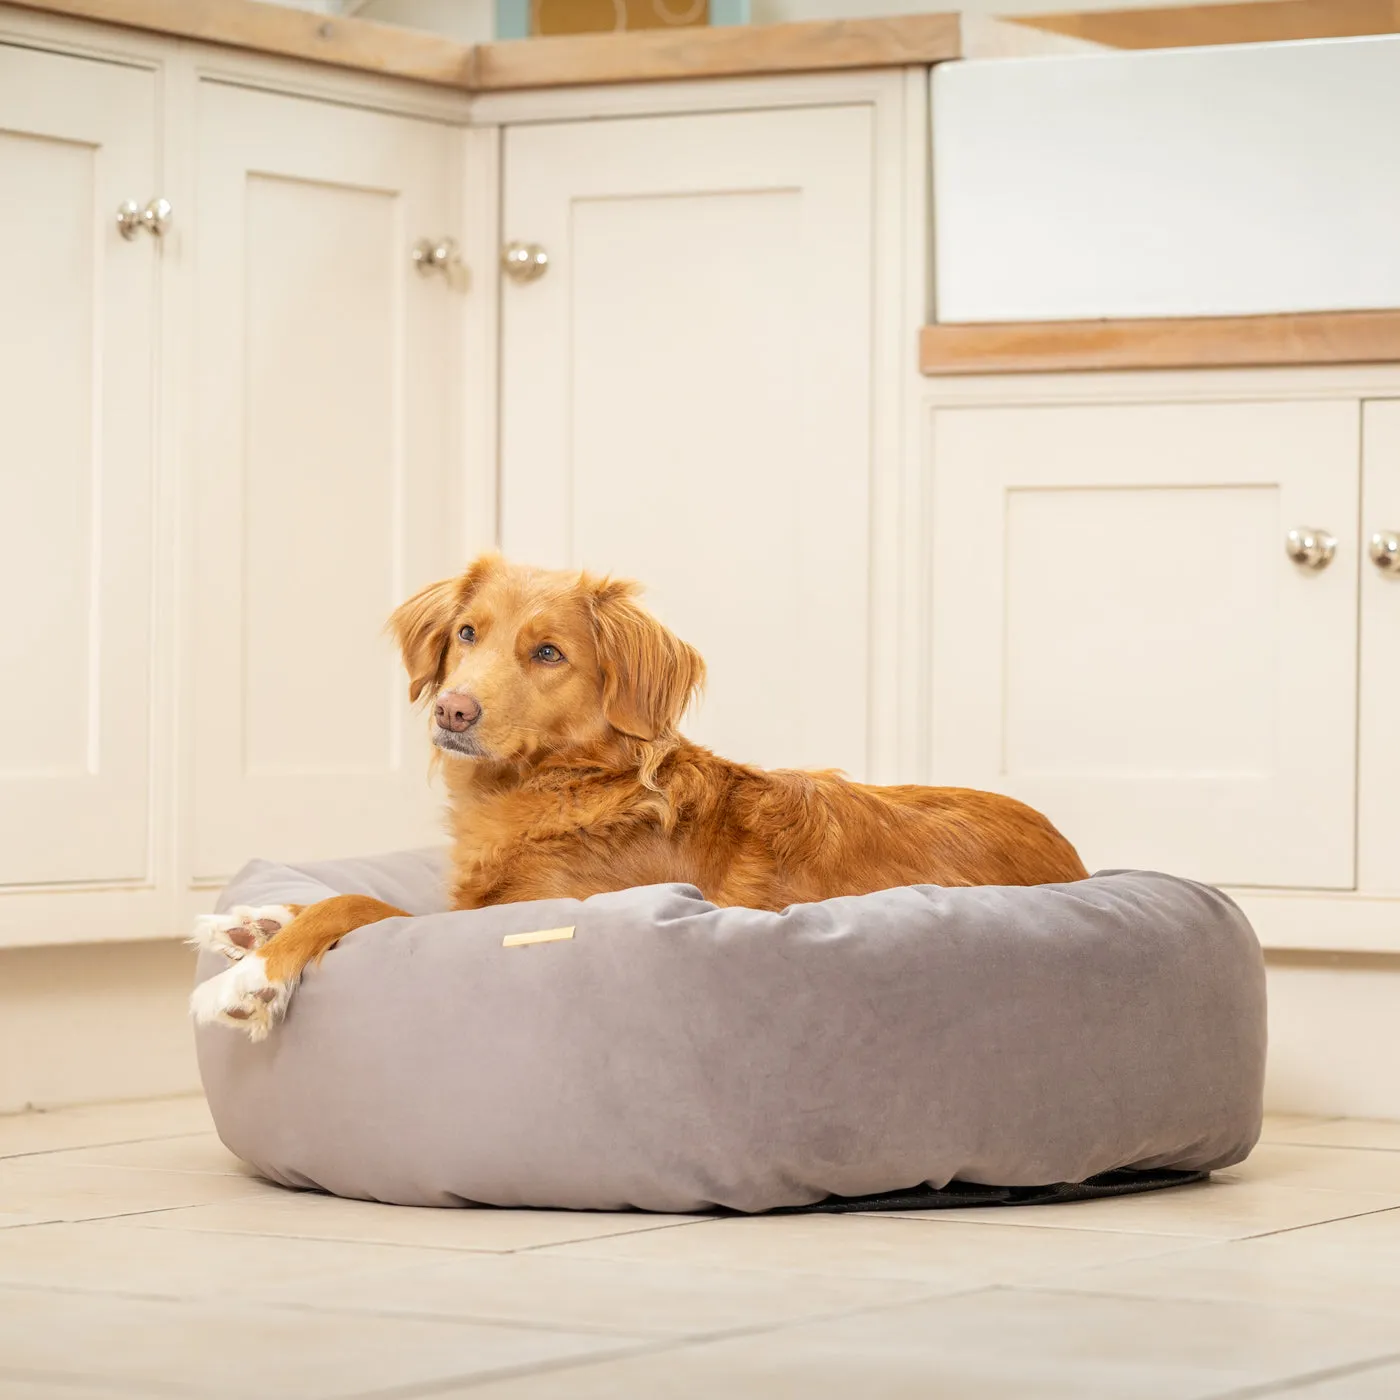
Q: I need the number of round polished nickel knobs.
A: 5